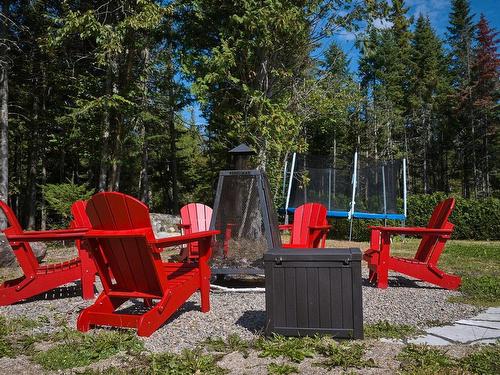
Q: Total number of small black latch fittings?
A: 2